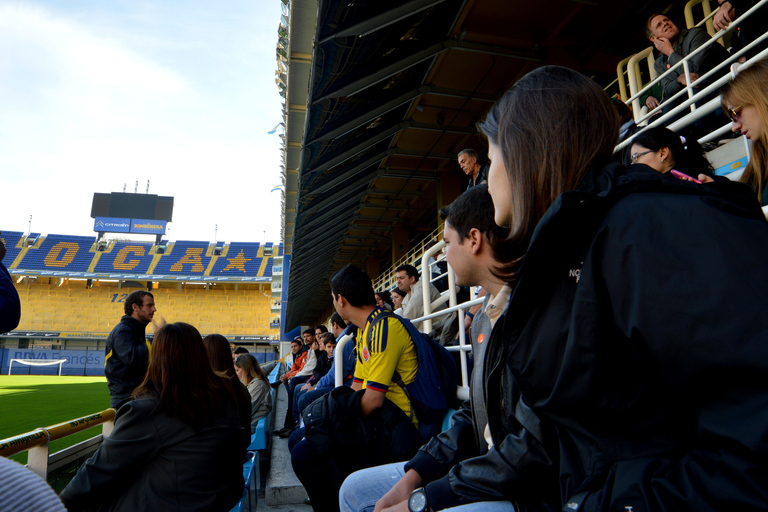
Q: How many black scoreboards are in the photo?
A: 1